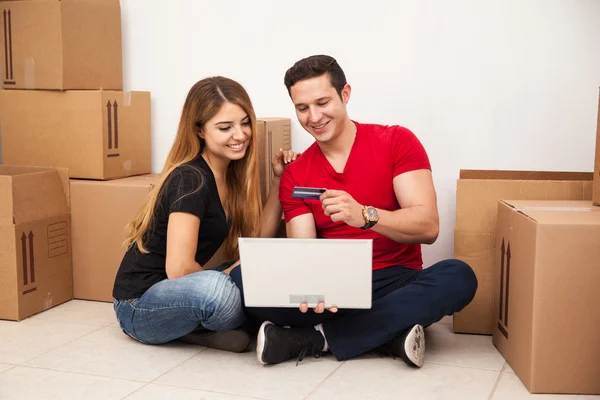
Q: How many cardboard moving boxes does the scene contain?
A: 8